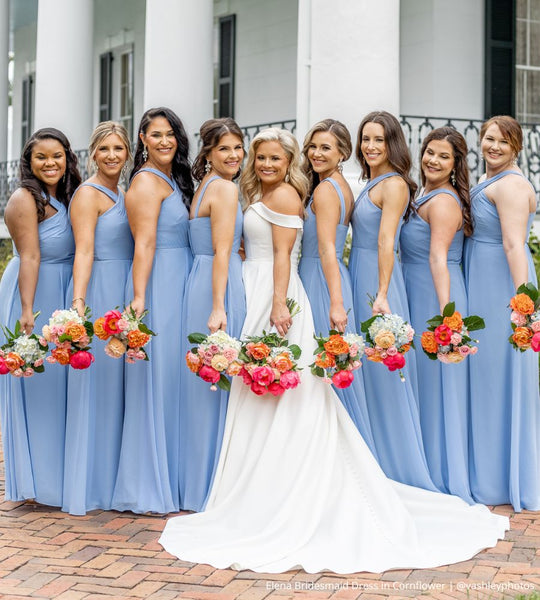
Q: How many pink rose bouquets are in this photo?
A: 9